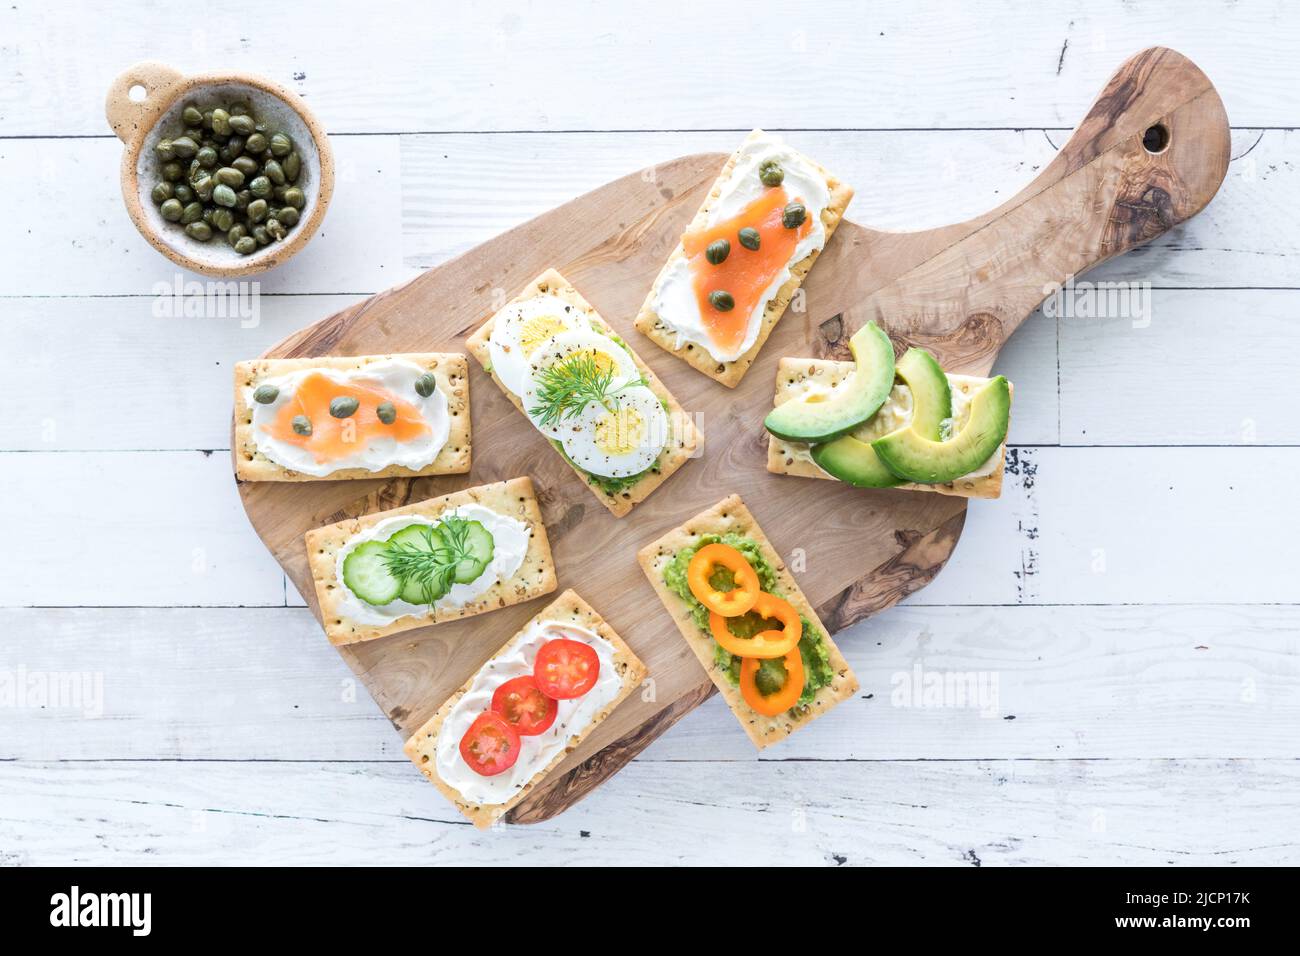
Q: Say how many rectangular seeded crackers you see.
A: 7